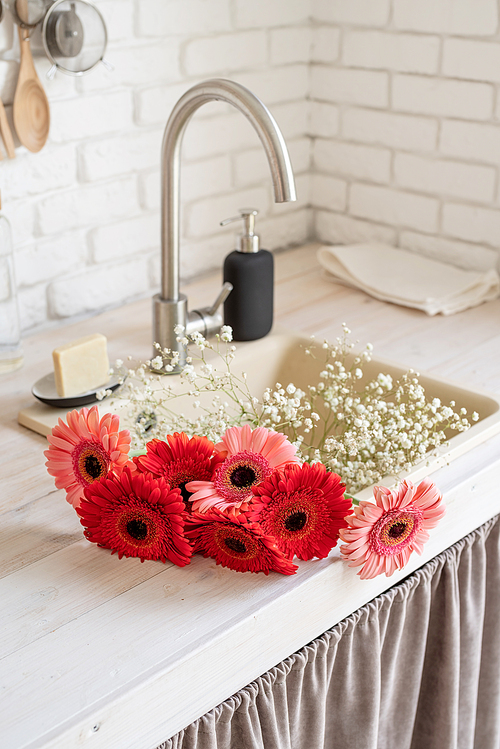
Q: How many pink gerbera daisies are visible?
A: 3